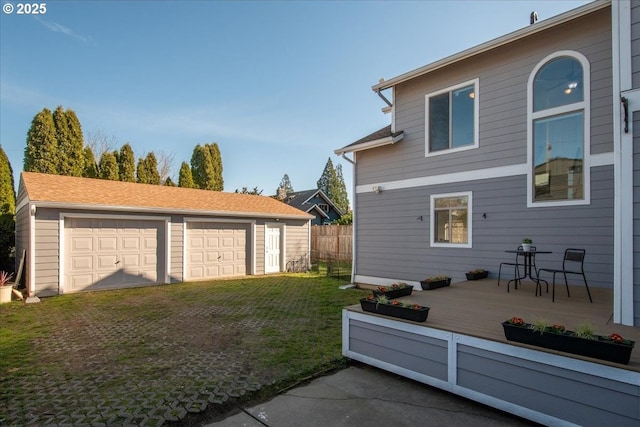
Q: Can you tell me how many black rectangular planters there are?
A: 5